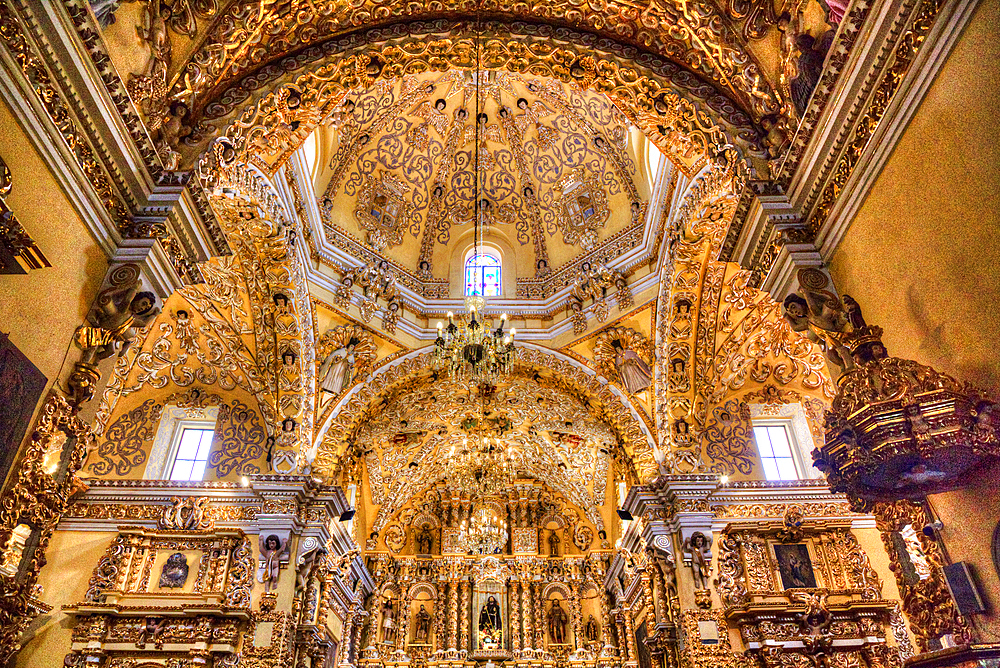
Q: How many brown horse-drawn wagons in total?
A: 0